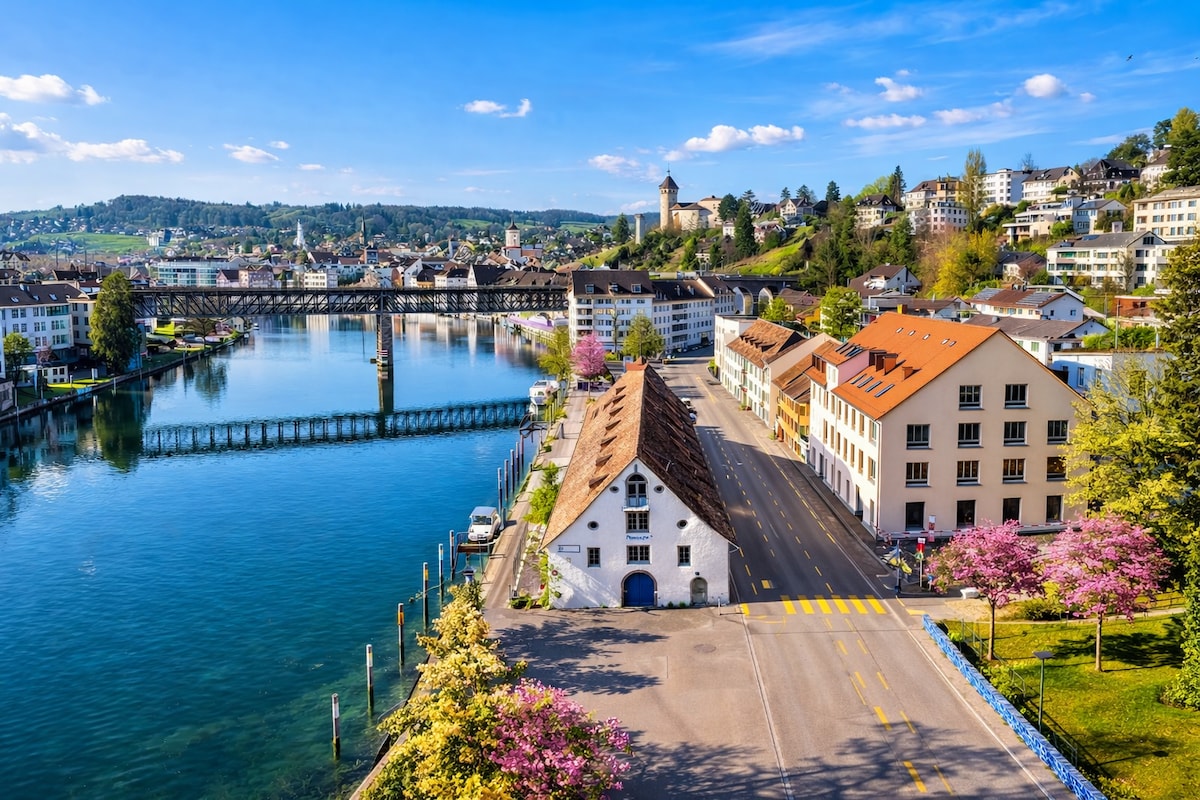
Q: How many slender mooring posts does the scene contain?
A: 11